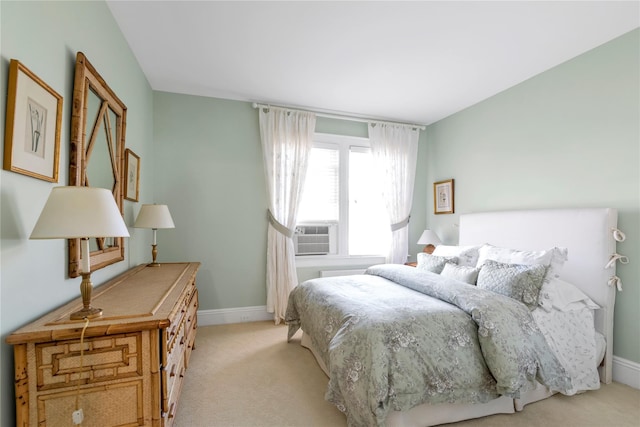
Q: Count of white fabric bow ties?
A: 3